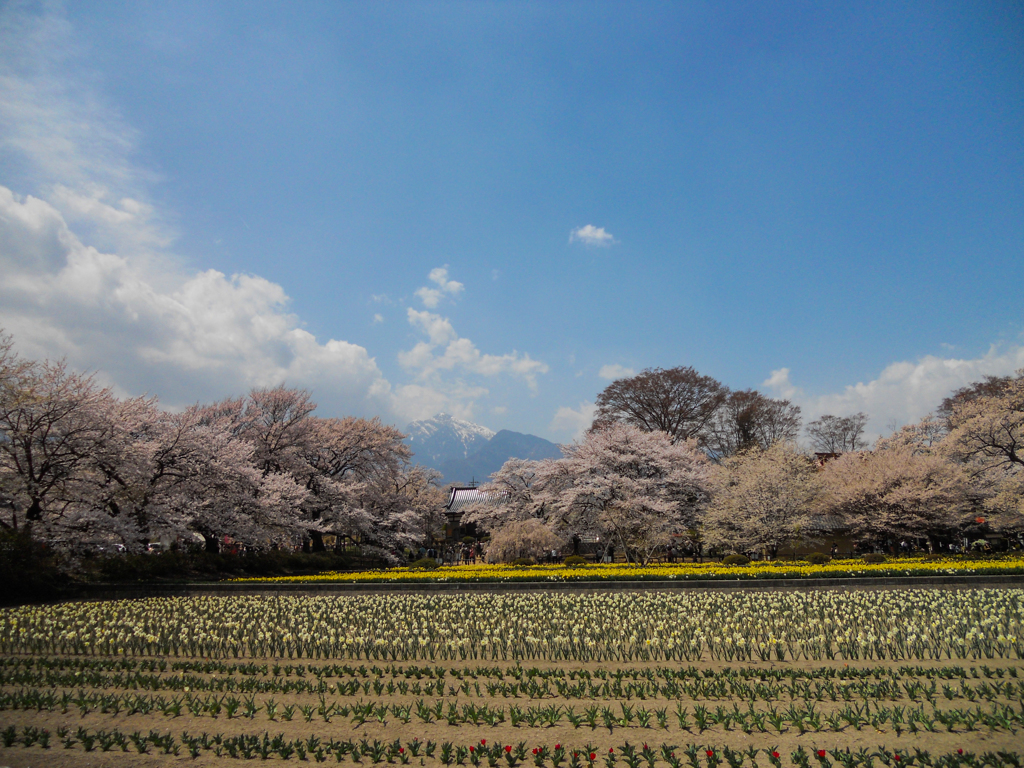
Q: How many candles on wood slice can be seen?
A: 0